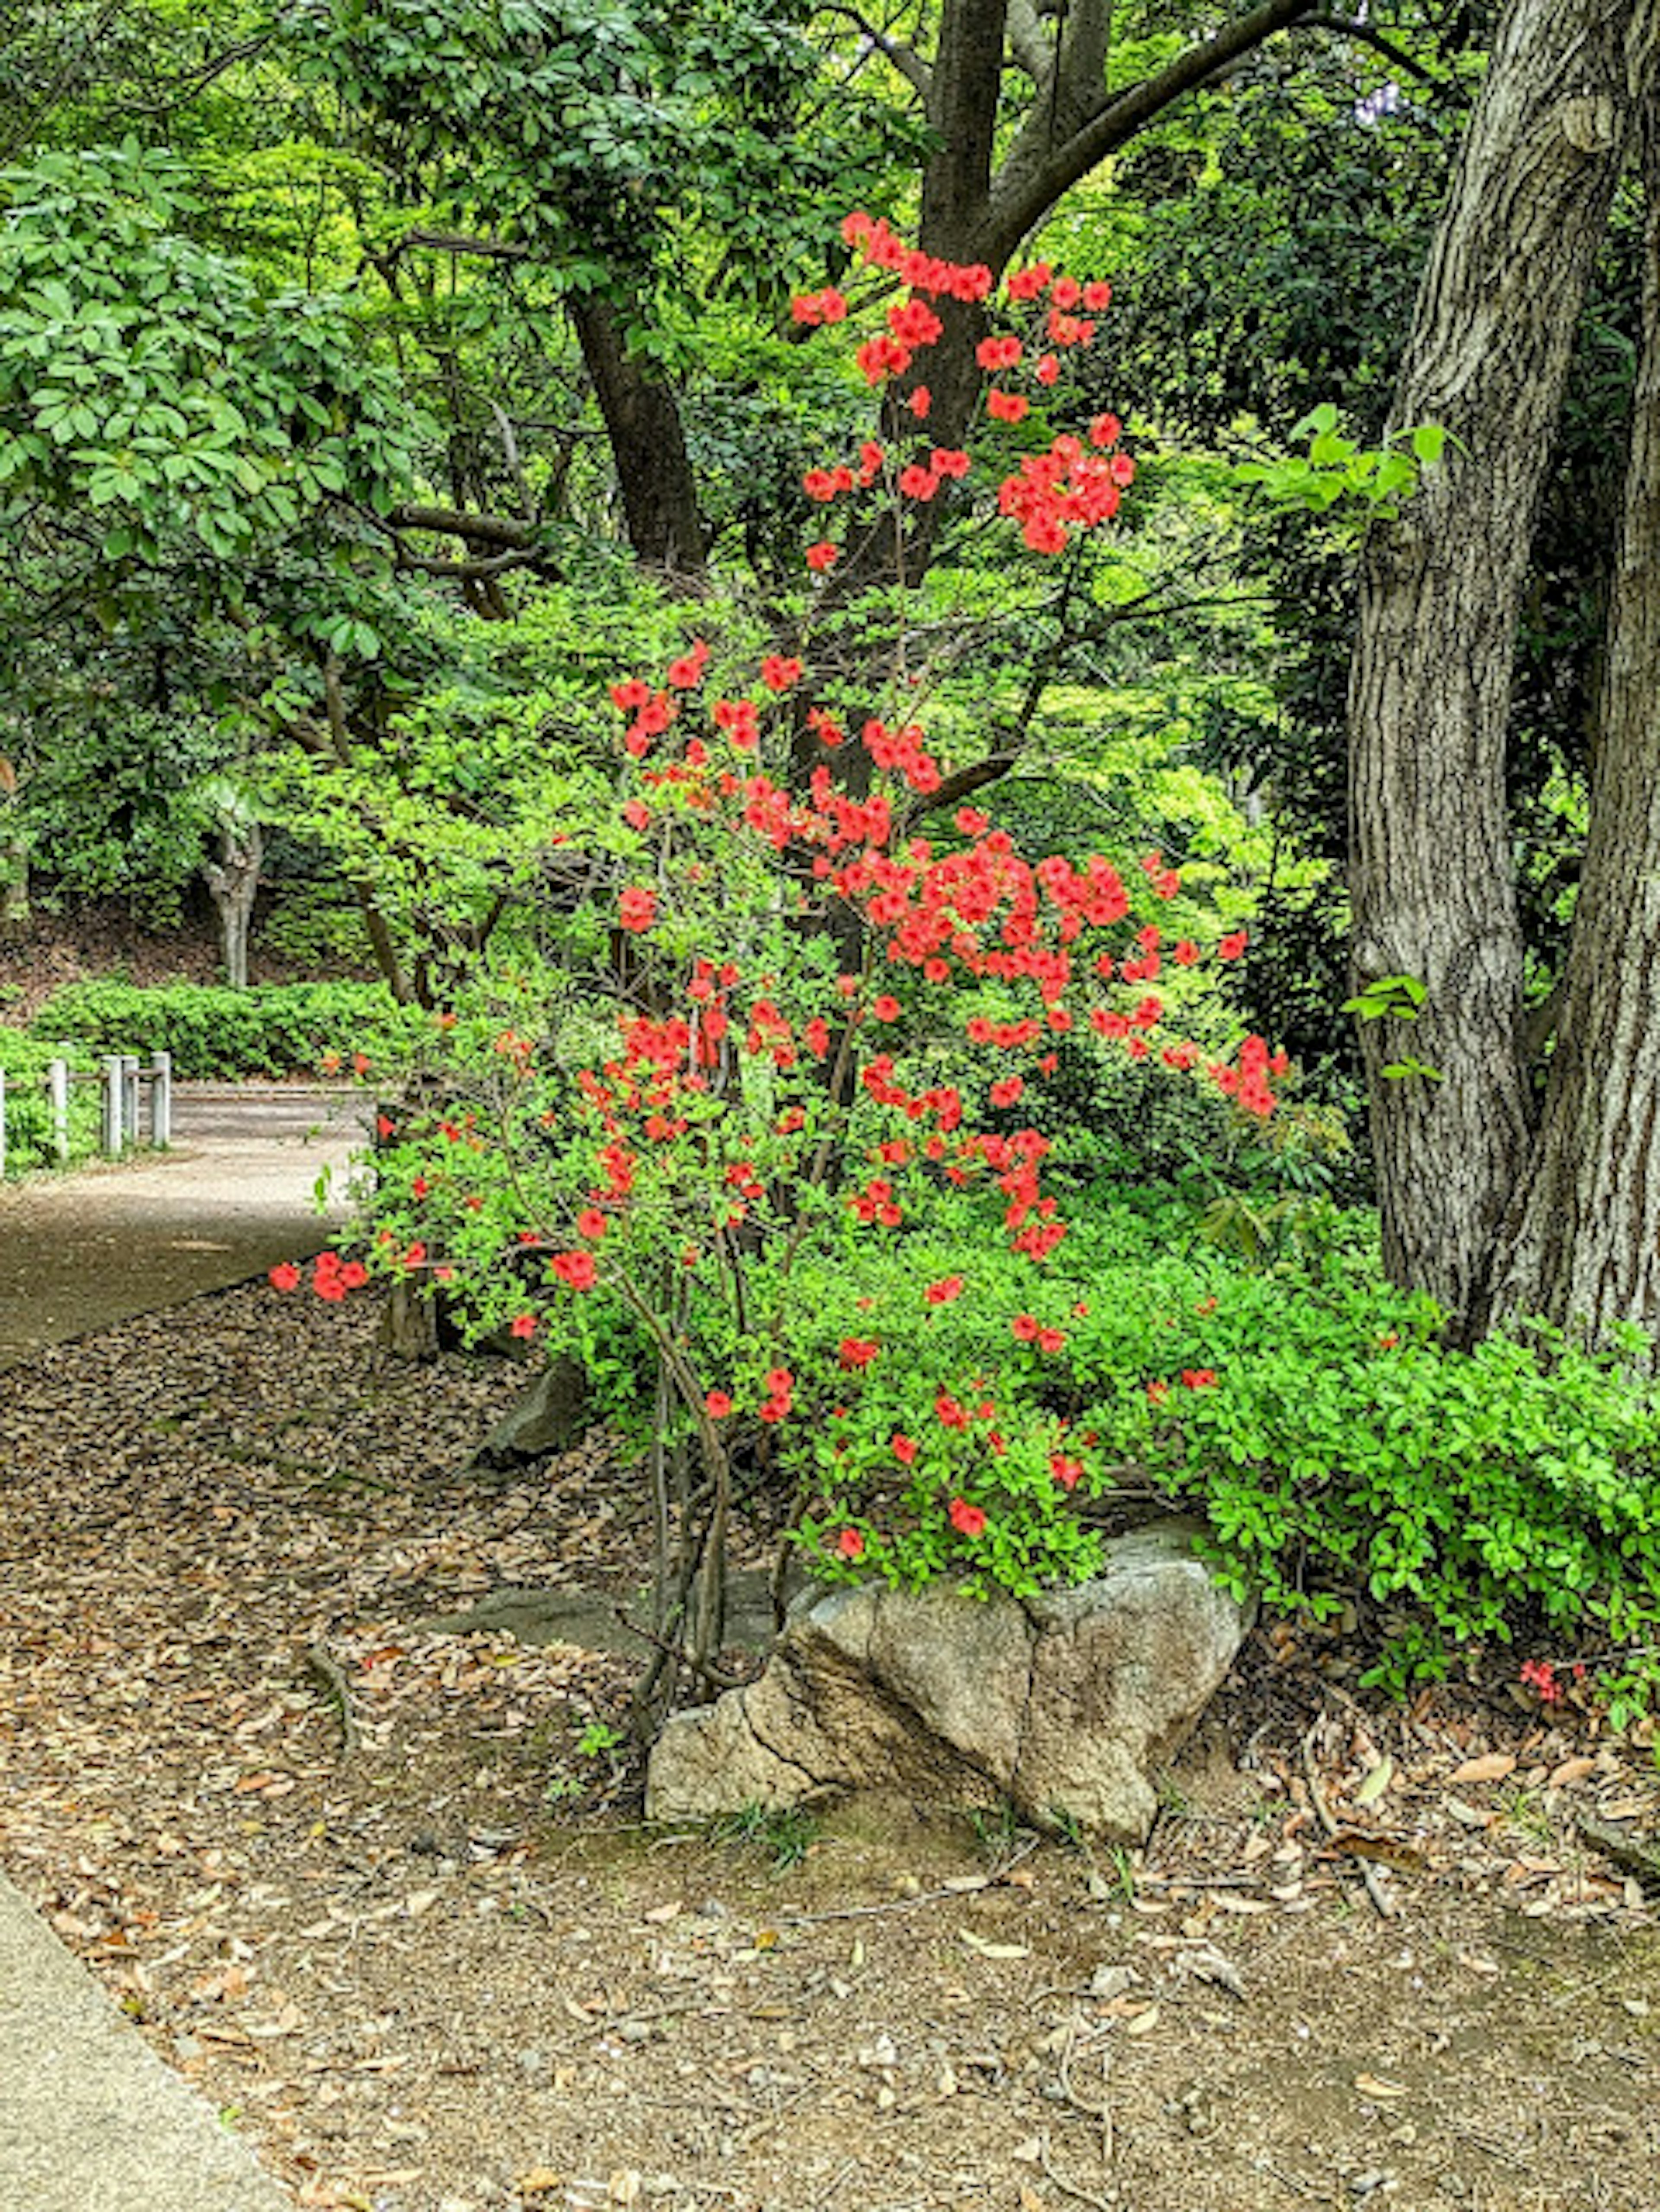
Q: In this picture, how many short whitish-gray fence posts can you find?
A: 5